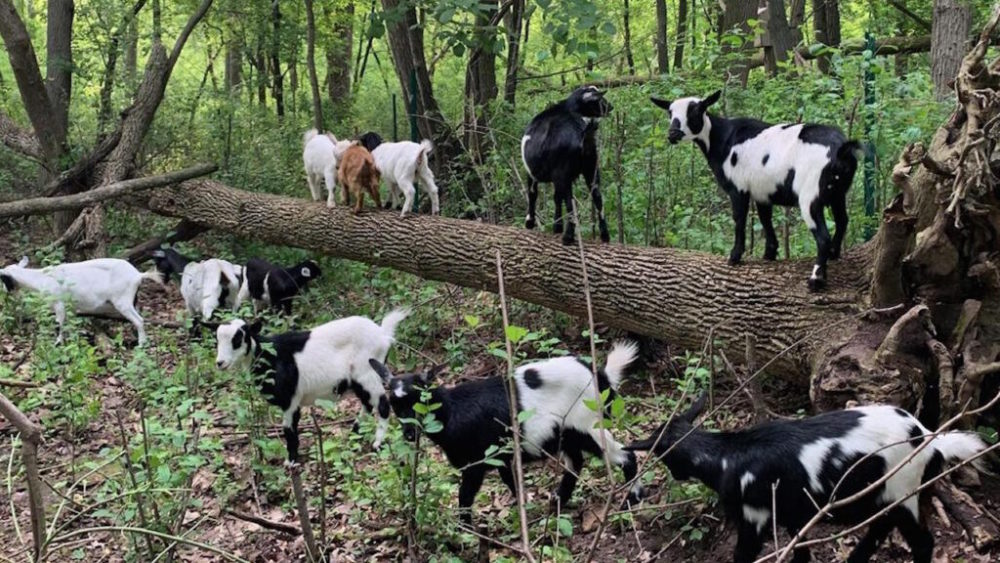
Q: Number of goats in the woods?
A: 11